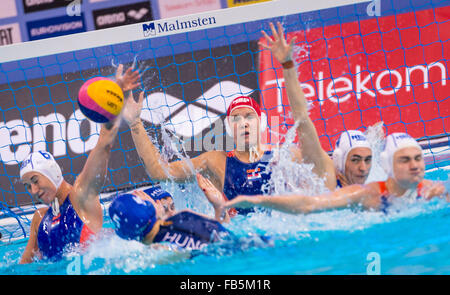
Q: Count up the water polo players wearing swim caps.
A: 6